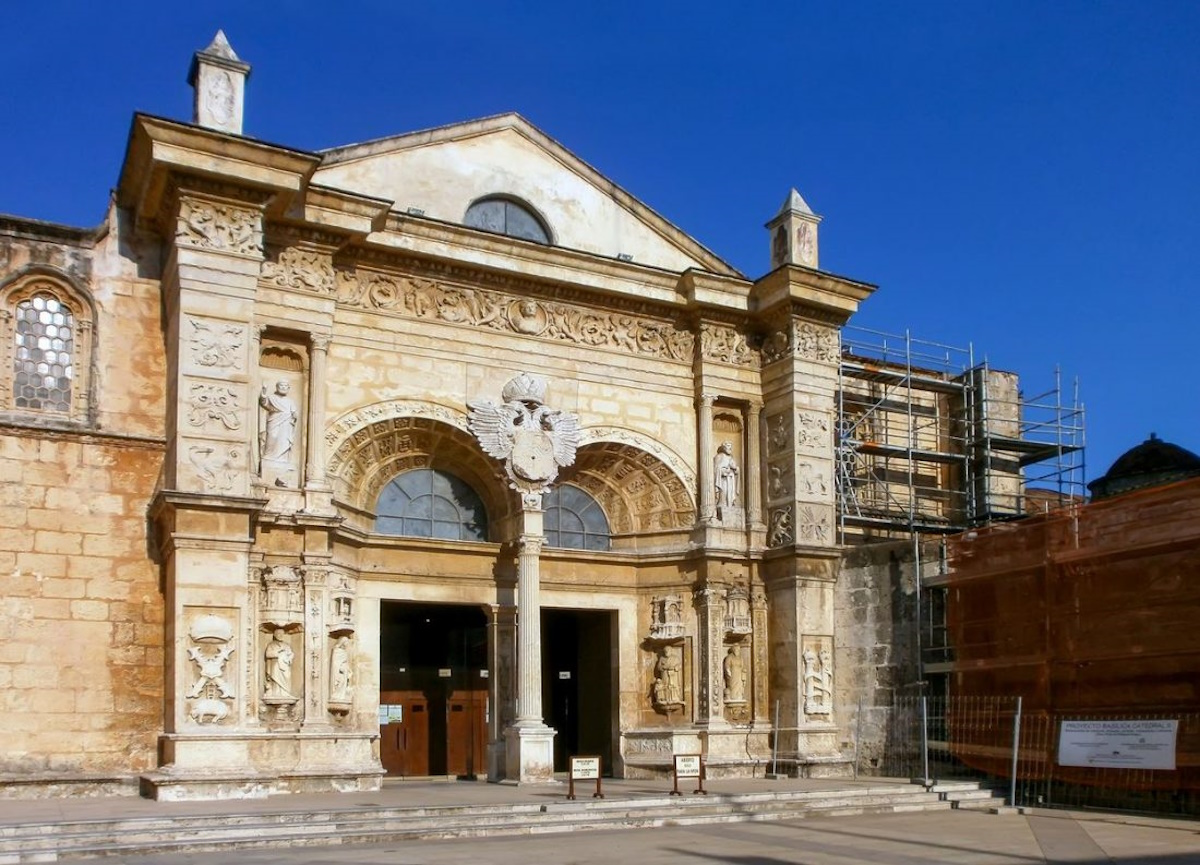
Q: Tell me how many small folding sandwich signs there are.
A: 2